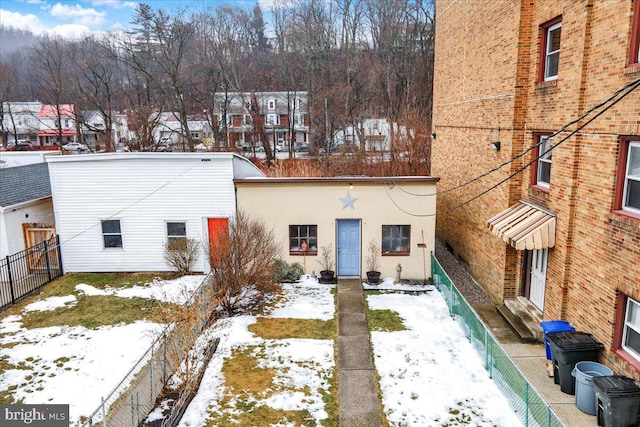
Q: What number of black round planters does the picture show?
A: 2